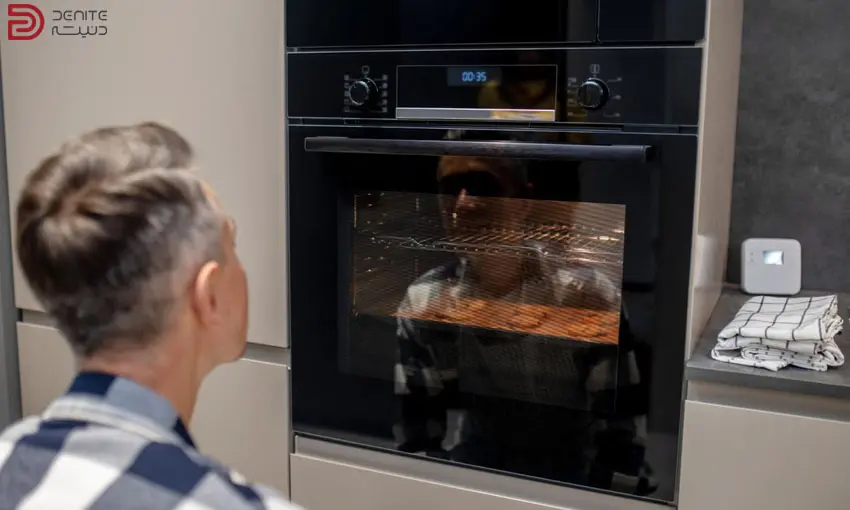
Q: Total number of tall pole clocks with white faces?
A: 0